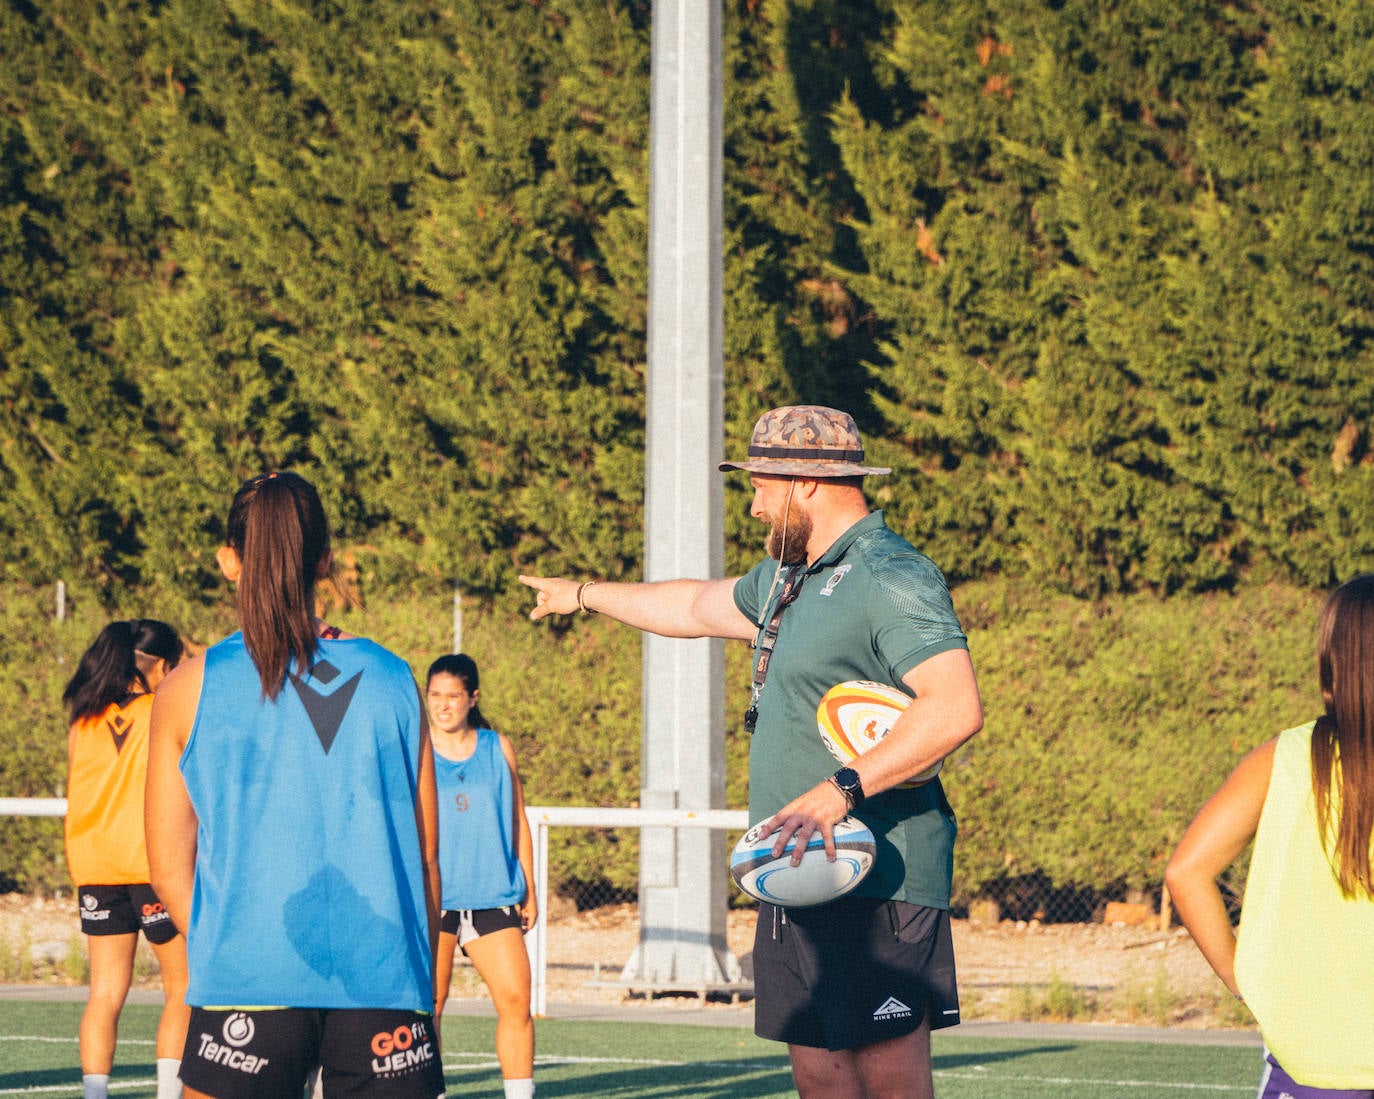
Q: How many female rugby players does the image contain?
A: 4